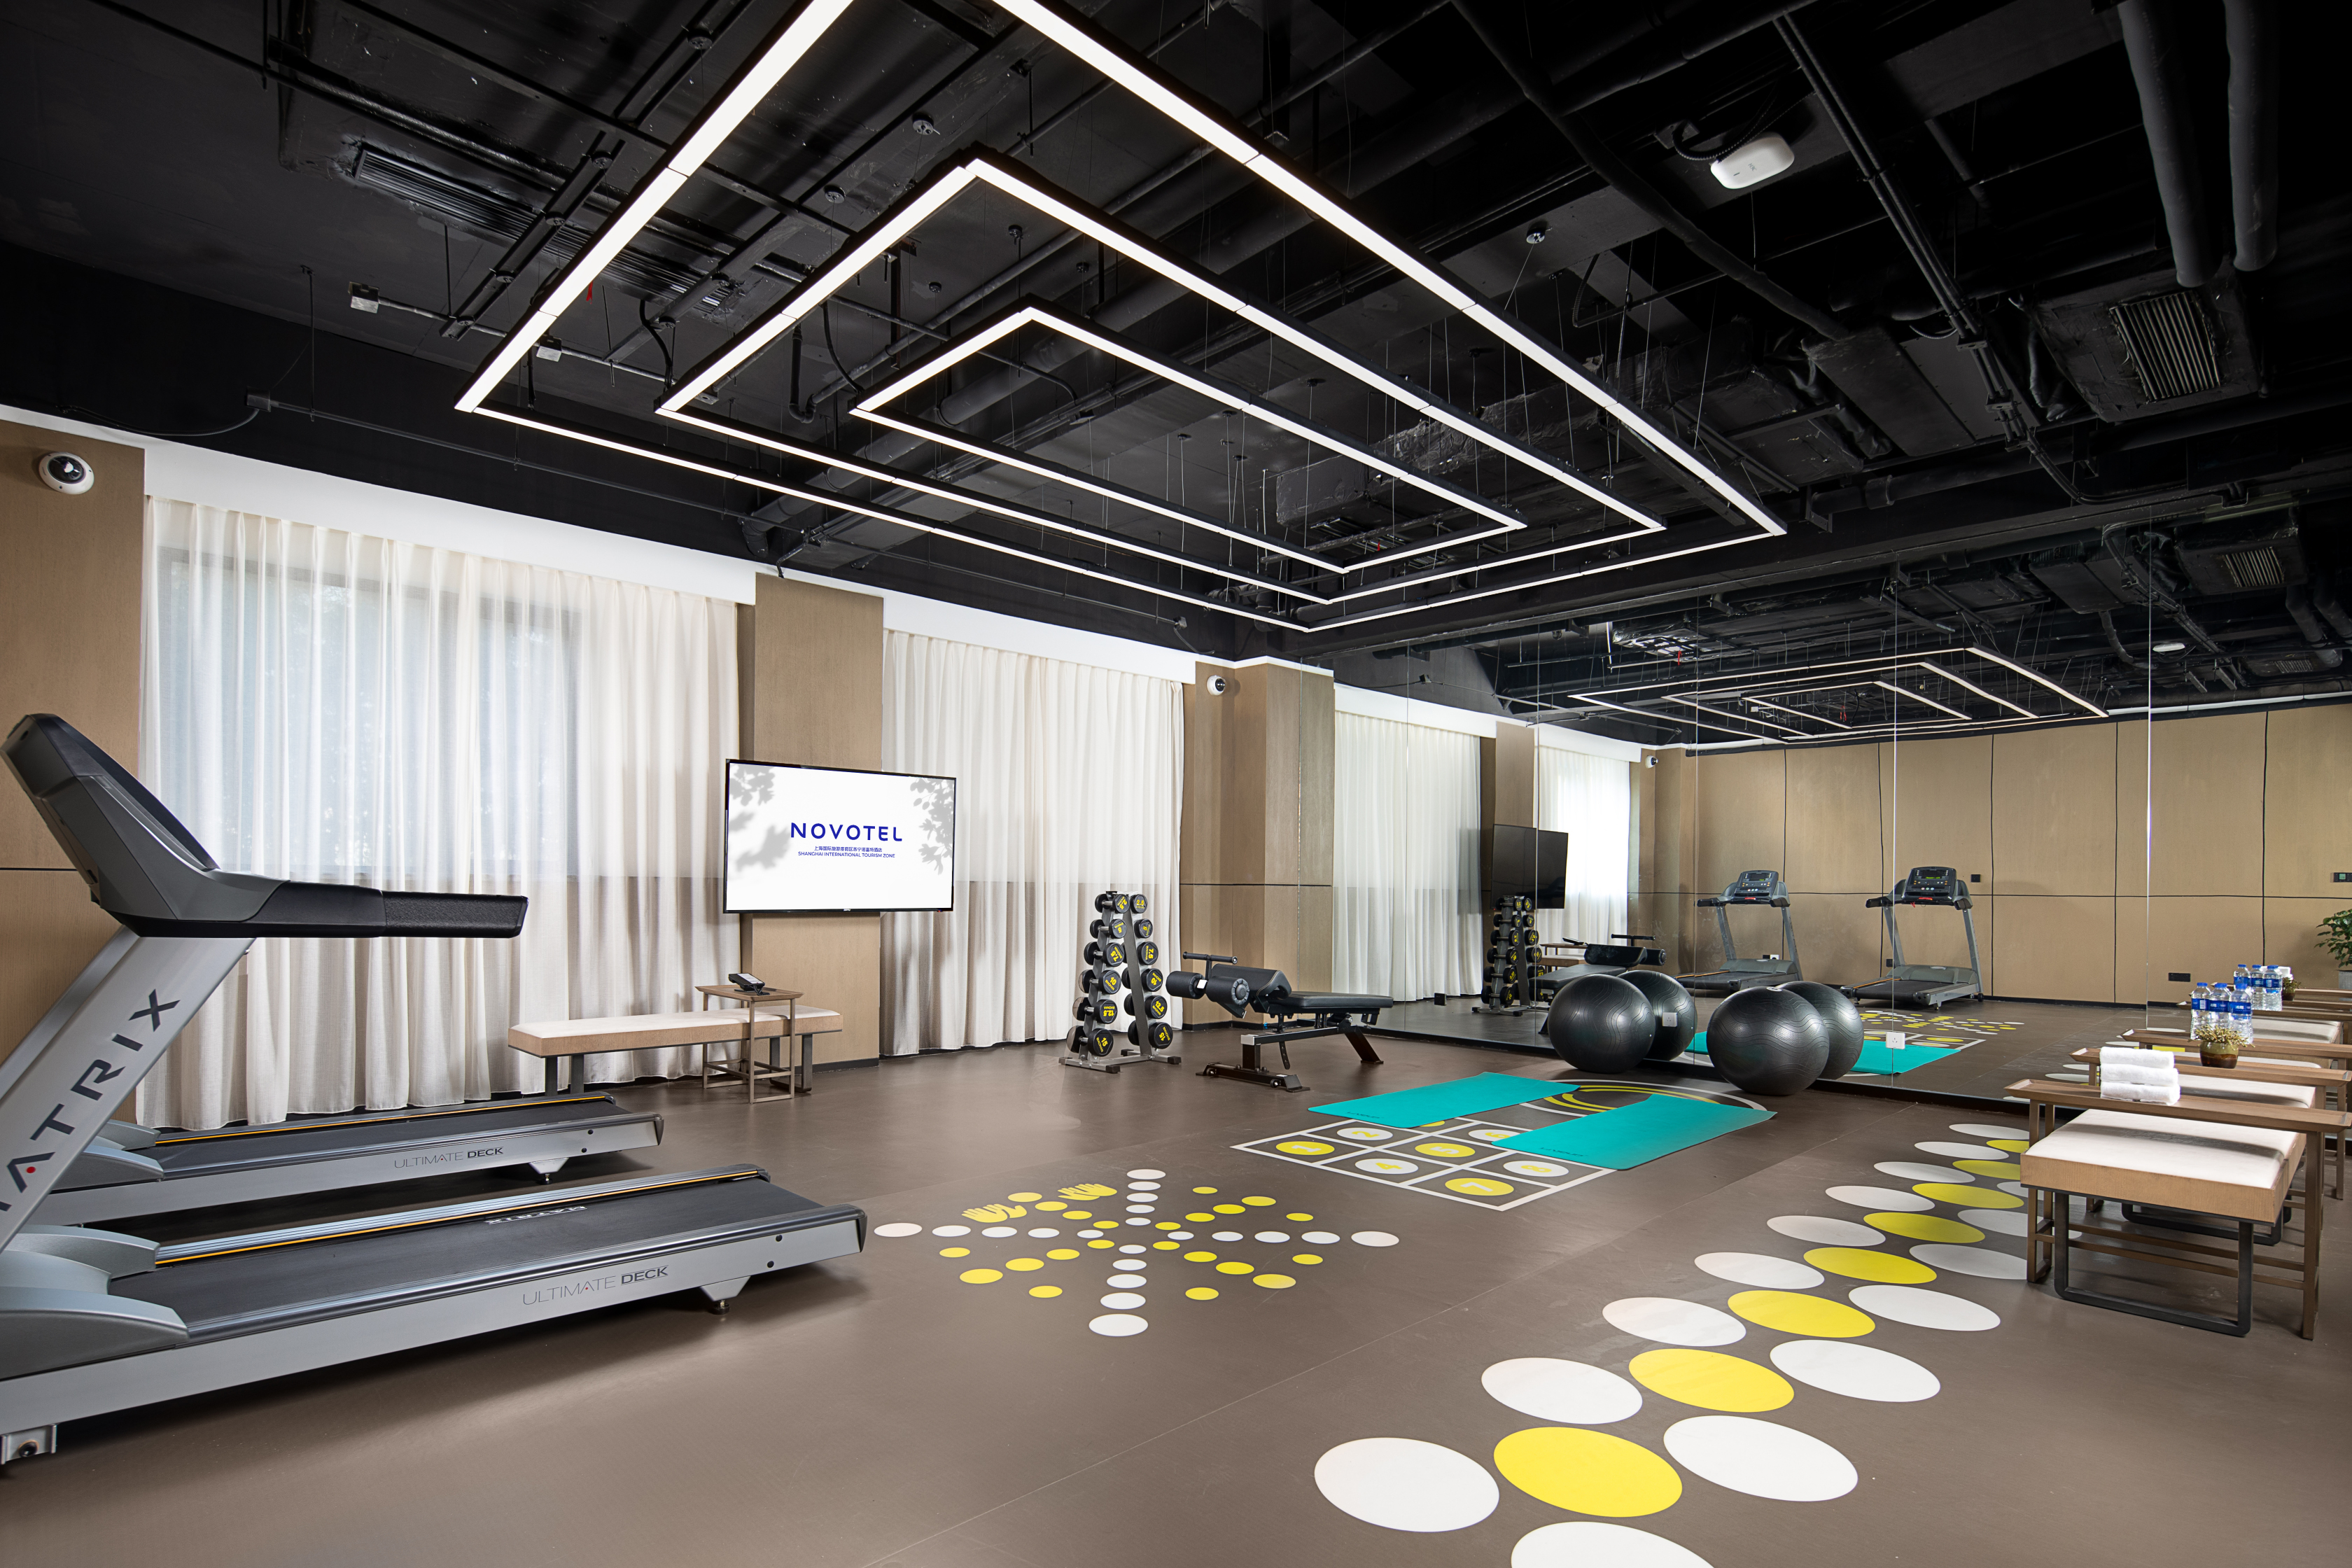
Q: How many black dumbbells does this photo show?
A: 12